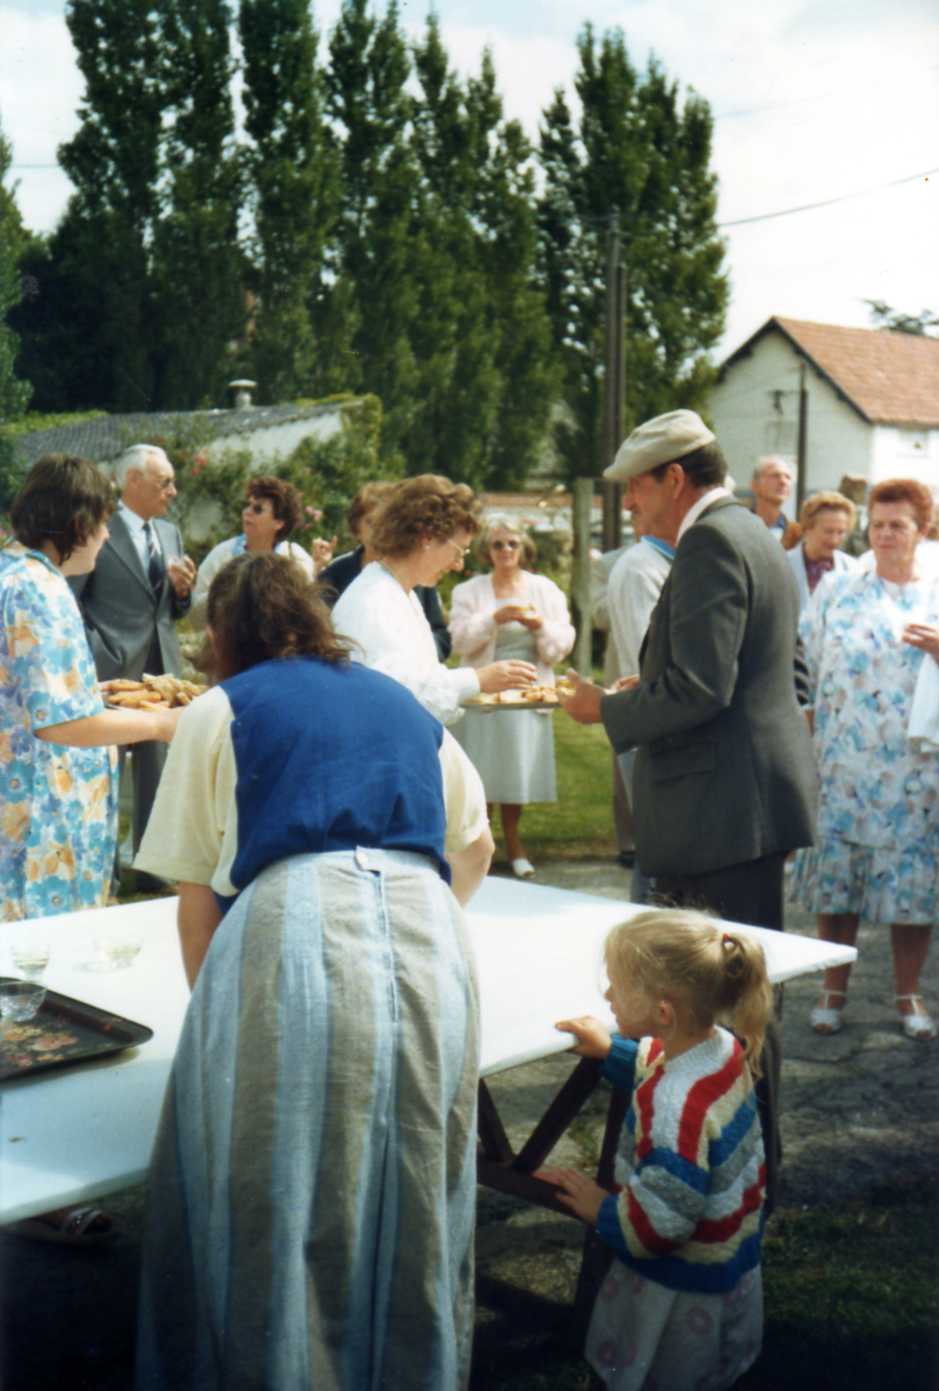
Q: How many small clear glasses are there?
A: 3